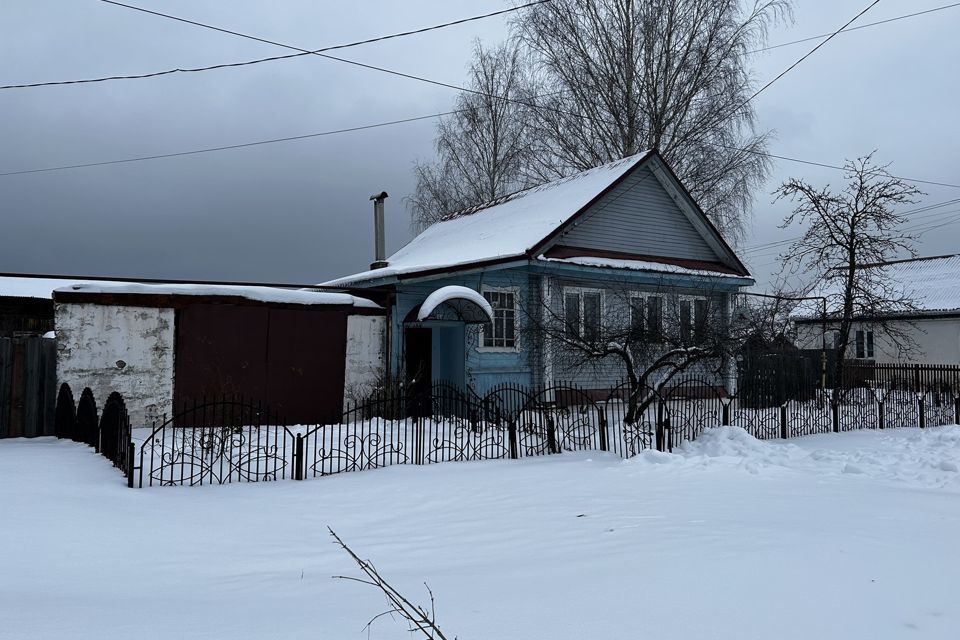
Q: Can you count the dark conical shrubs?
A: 3